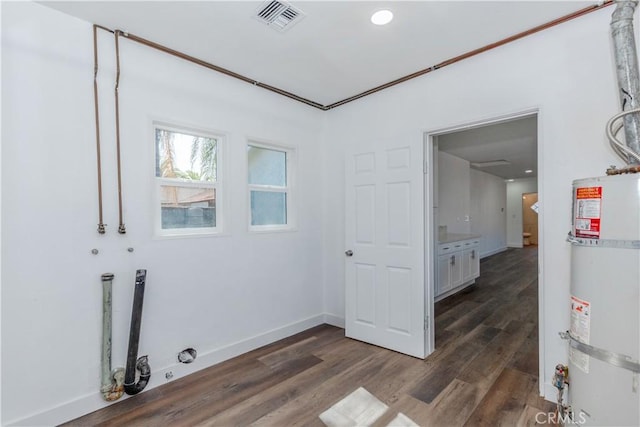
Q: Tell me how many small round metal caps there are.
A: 2